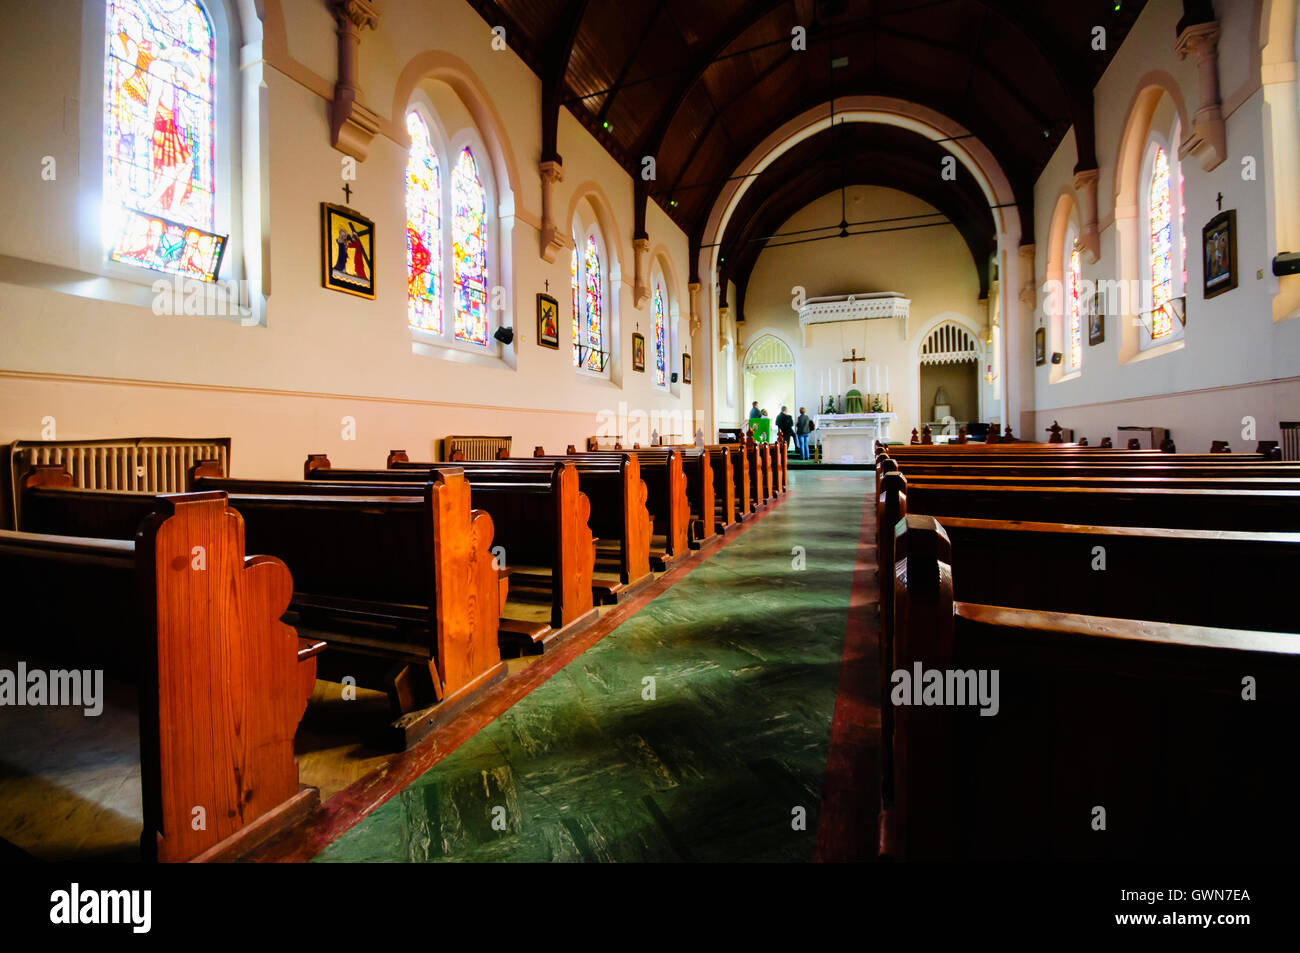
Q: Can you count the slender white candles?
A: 6